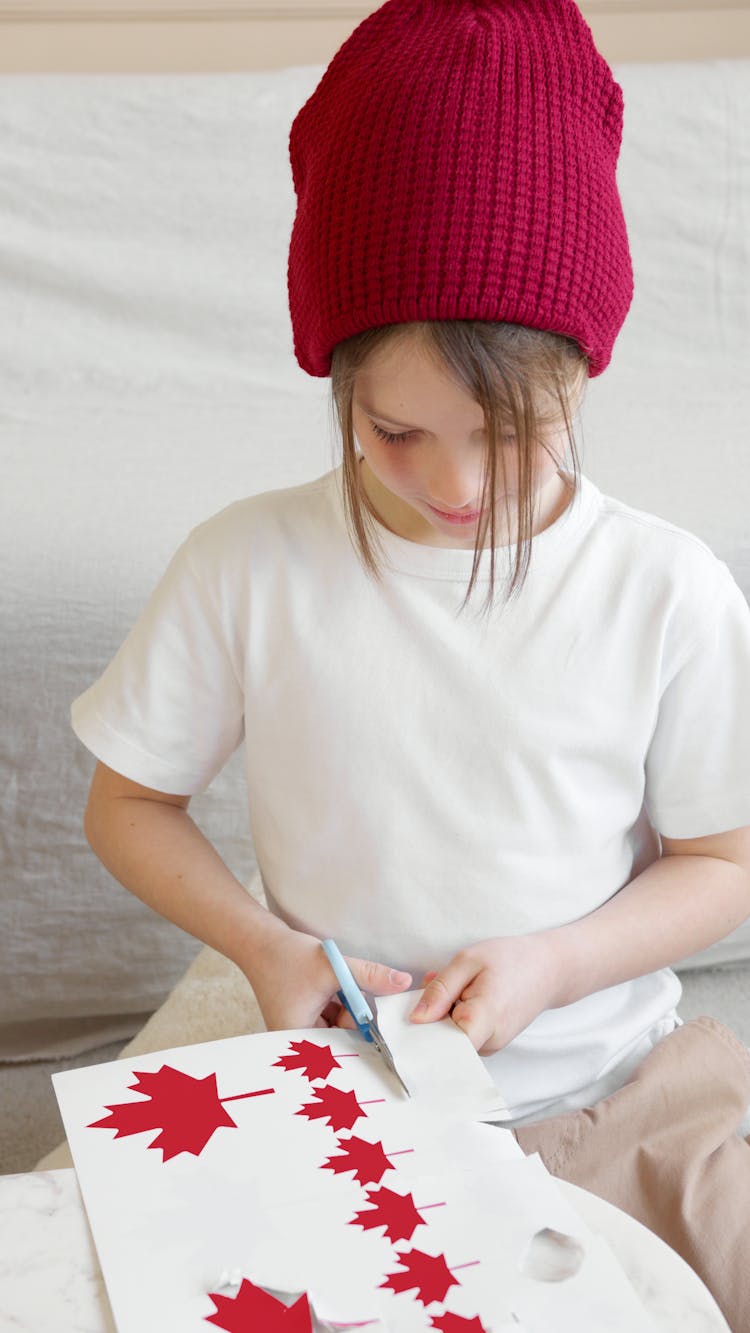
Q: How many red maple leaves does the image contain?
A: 8